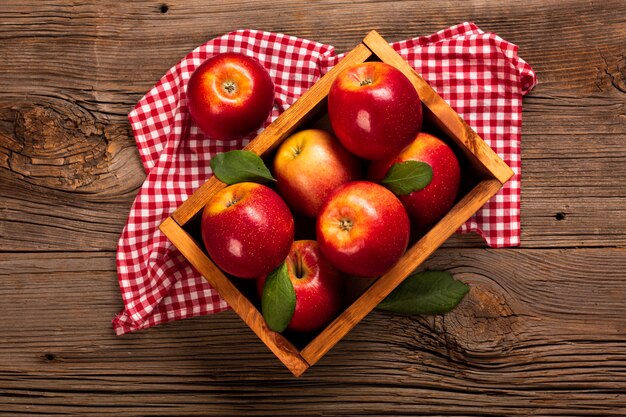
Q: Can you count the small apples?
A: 7